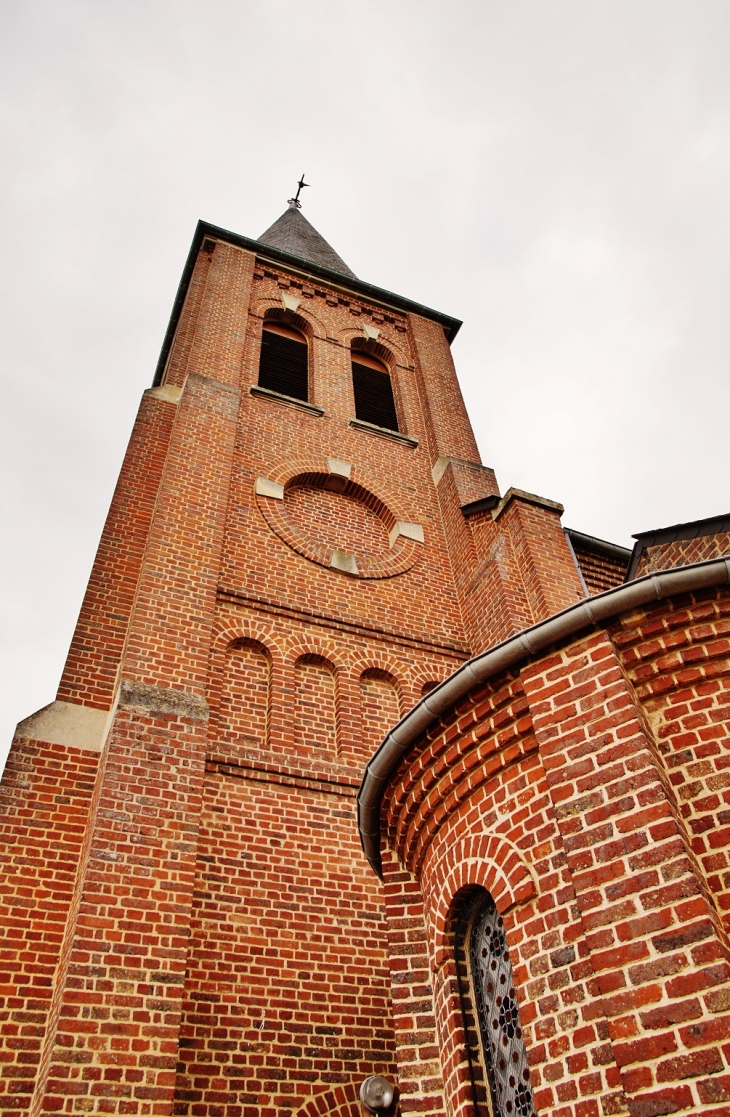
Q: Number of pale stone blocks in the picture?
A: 6